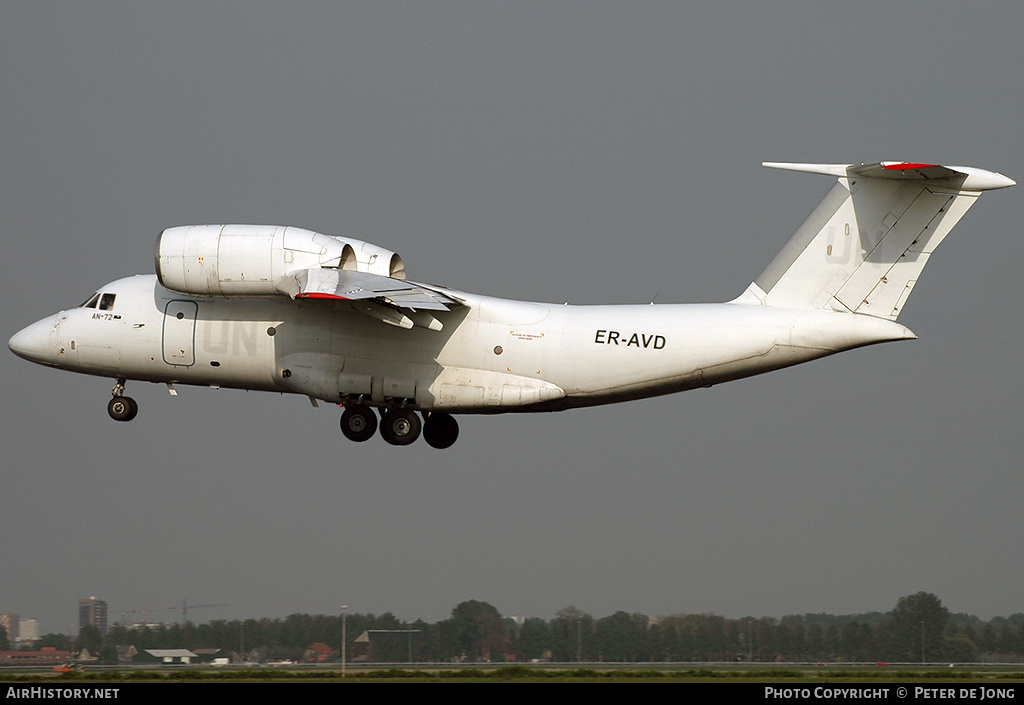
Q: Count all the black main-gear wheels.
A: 3